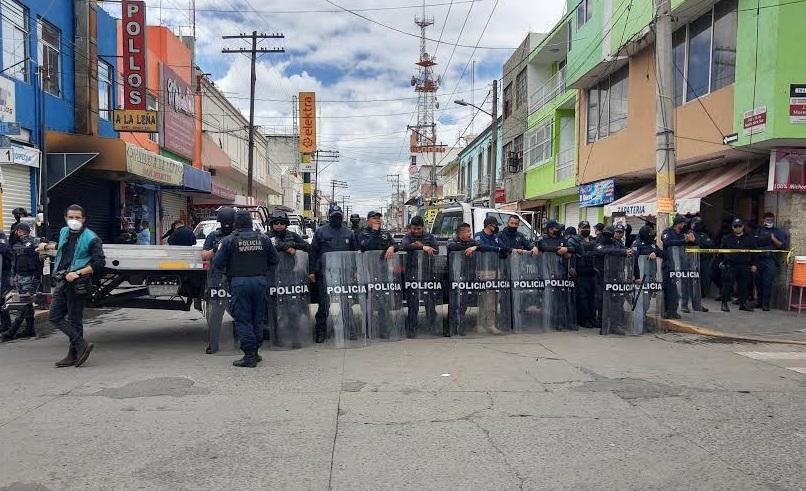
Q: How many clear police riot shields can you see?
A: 12